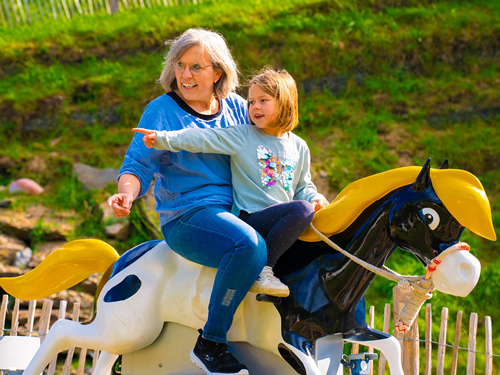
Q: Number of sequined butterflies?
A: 1